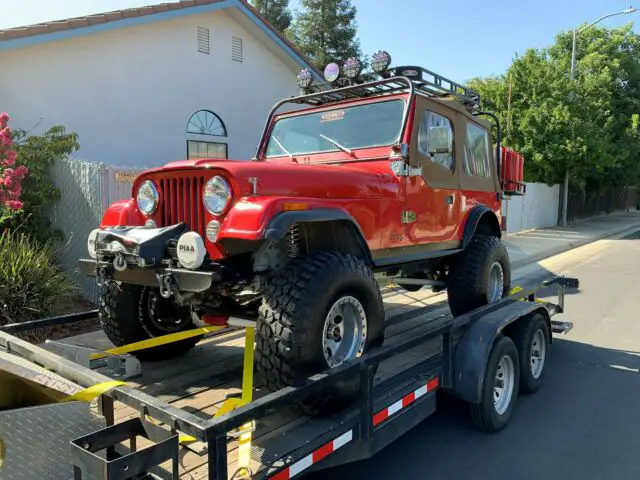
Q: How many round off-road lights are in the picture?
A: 6